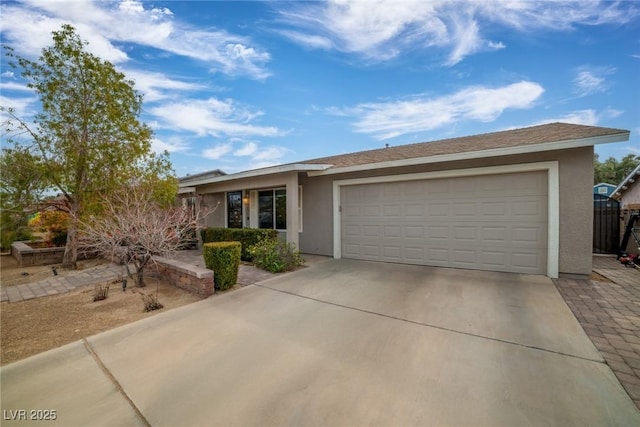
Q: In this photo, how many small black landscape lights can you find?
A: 2